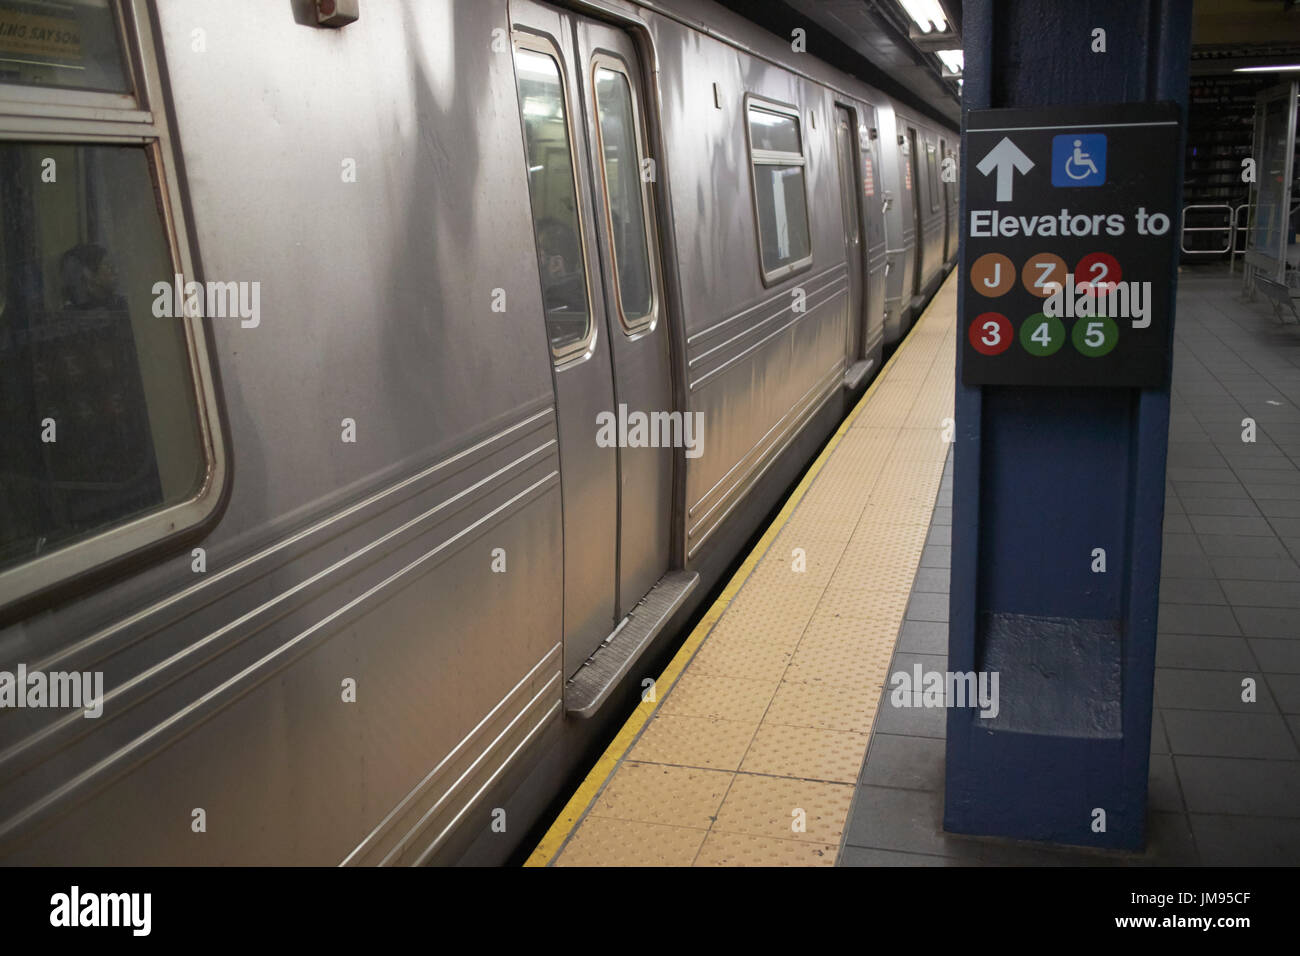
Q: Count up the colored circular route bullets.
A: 6